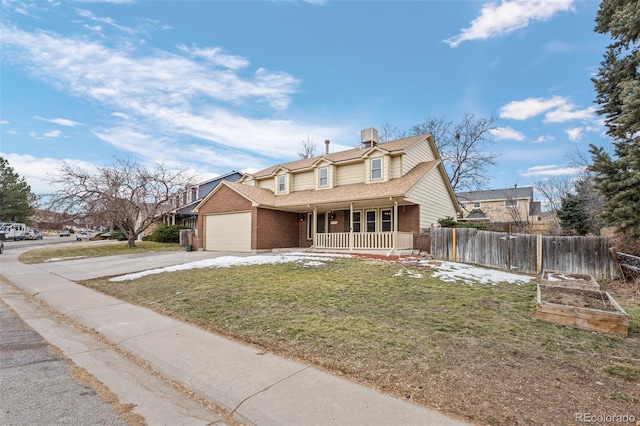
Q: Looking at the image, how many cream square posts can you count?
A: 3